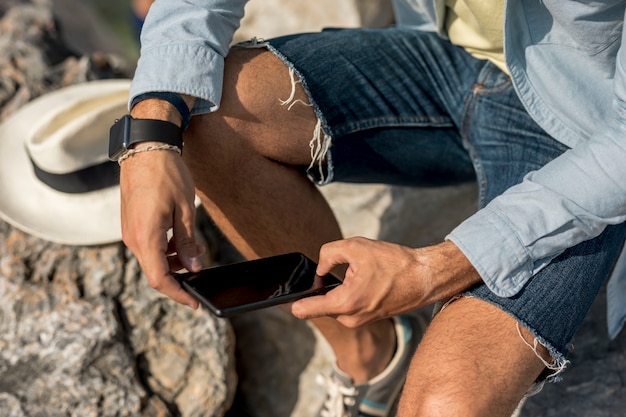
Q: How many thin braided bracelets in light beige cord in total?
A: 1